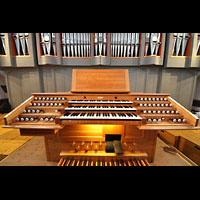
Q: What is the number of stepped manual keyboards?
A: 3